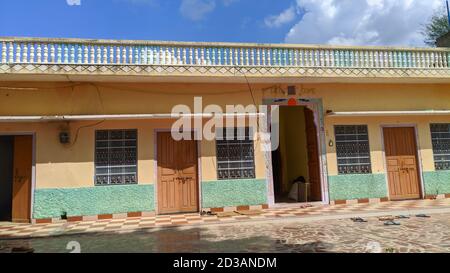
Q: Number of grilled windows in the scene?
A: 4